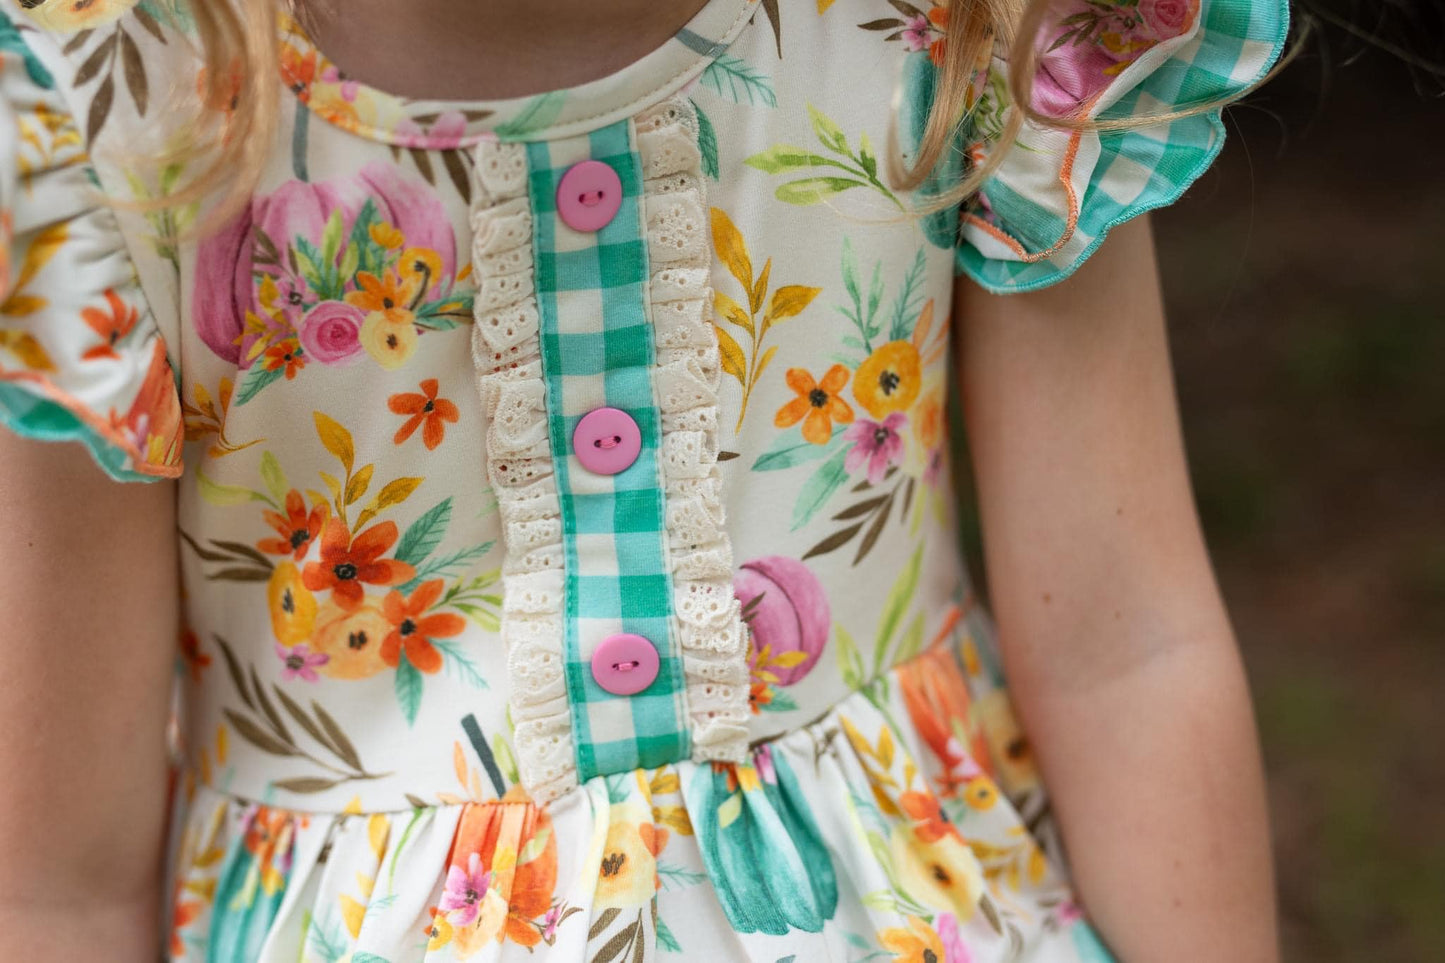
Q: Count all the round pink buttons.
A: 3